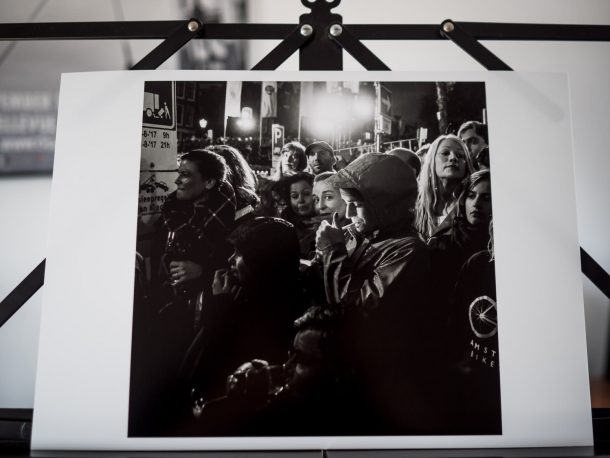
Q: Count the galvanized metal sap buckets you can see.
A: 0